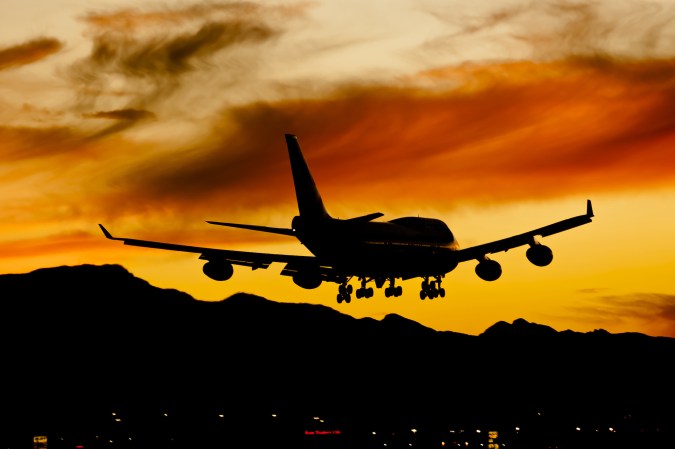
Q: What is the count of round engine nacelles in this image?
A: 4